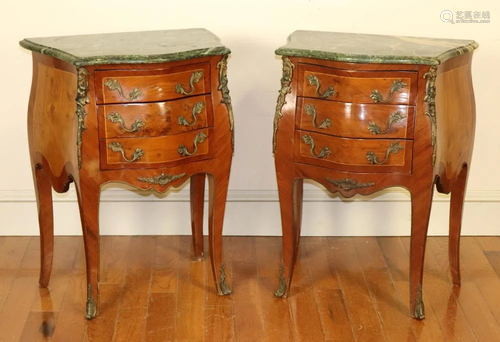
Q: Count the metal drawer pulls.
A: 12